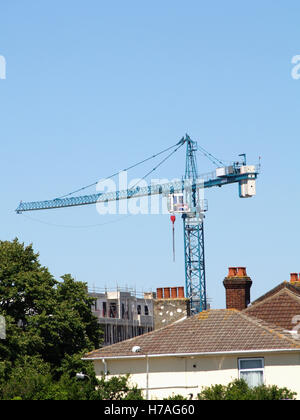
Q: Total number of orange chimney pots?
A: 8